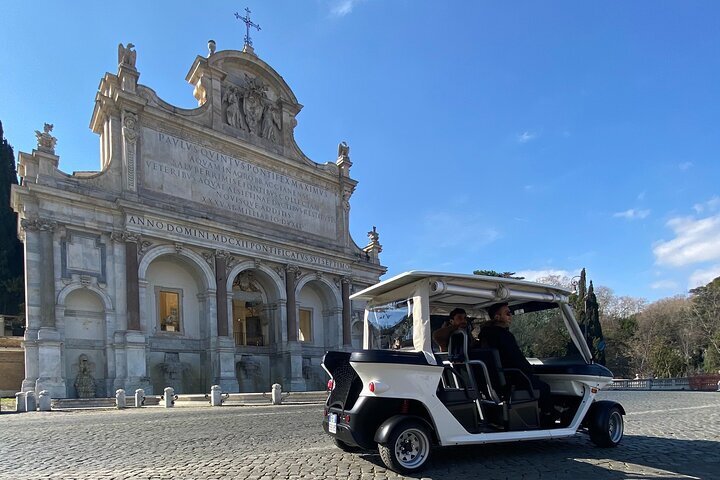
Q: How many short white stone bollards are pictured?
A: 8